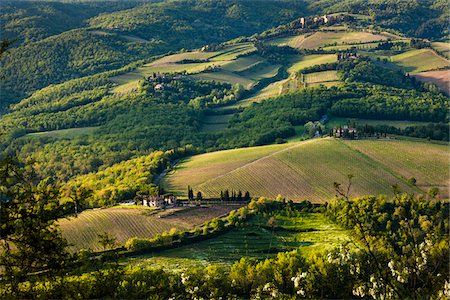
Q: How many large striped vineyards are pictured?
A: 2